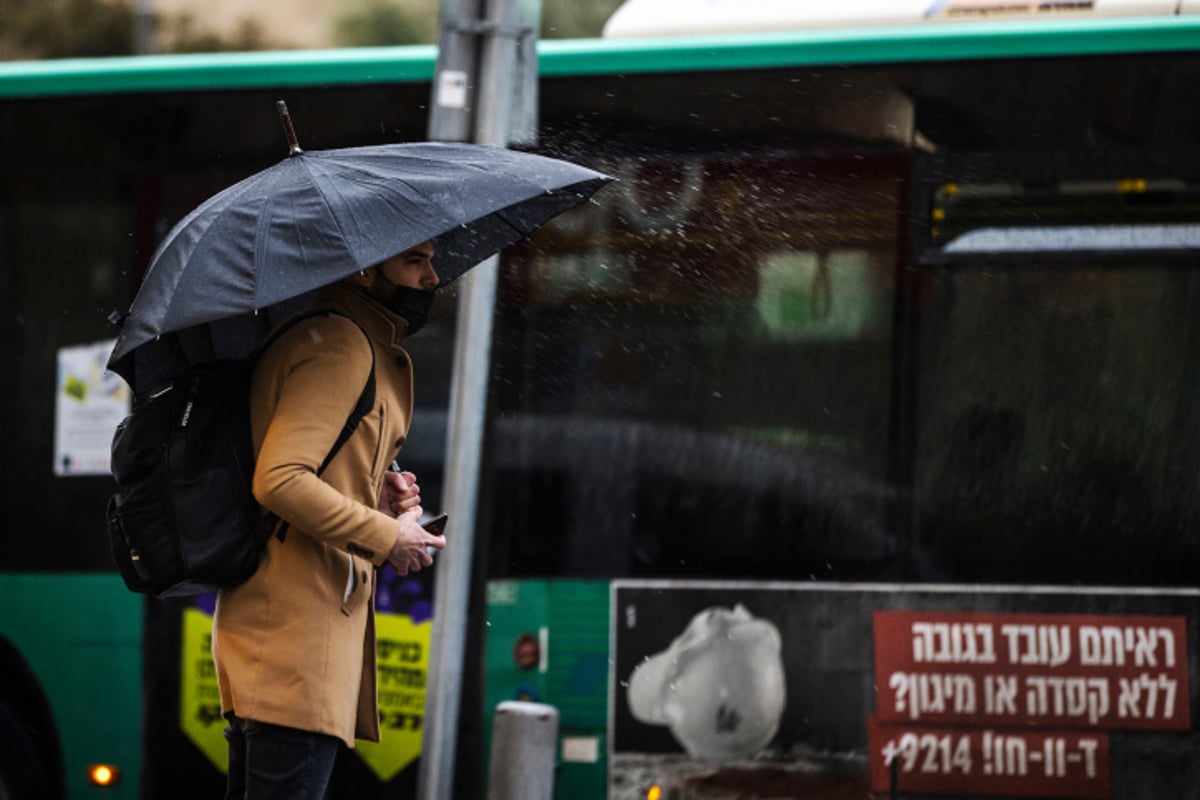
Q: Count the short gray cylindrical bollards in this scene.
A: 1